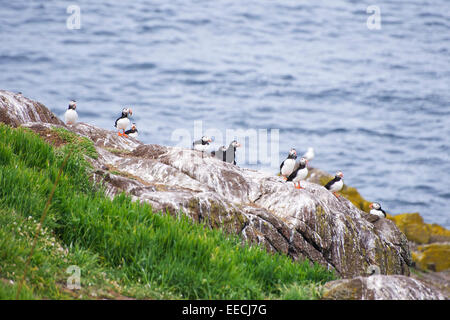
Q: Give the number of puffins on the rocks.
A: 10